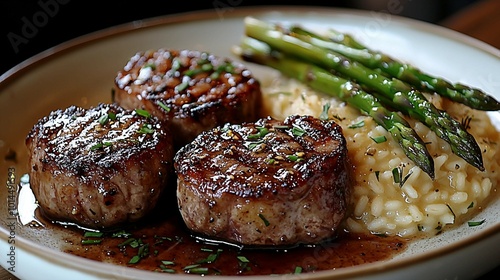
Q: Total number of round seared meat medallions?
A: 3